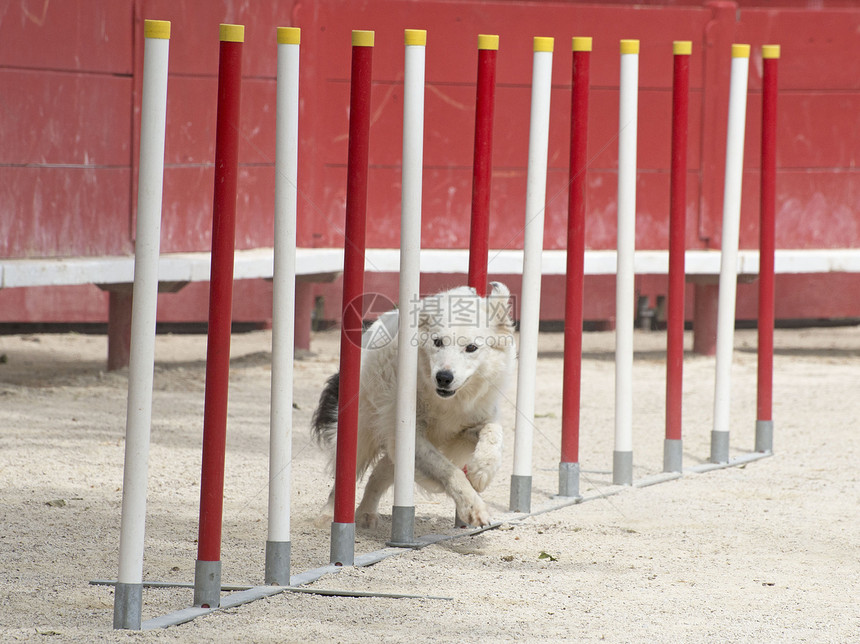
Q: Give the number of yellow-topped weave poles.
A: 12